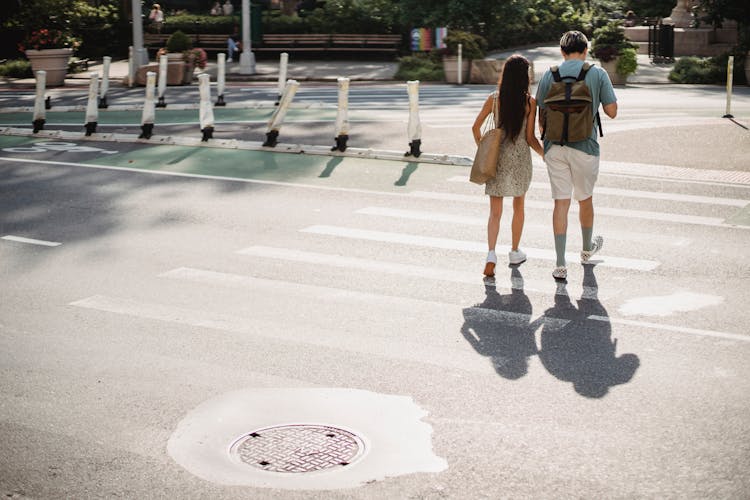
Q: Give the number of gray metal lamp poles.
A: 2